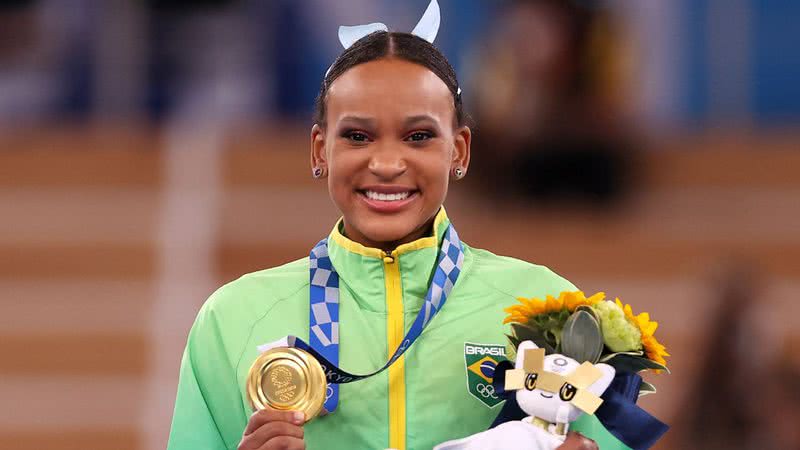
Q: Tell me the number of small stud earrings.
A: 2